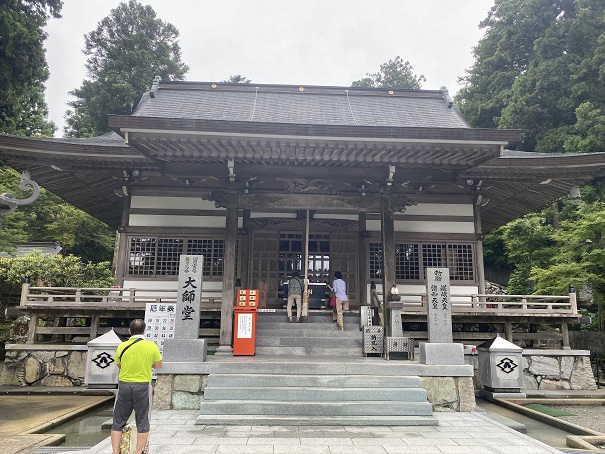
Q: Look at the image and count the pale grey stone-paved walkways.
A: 1